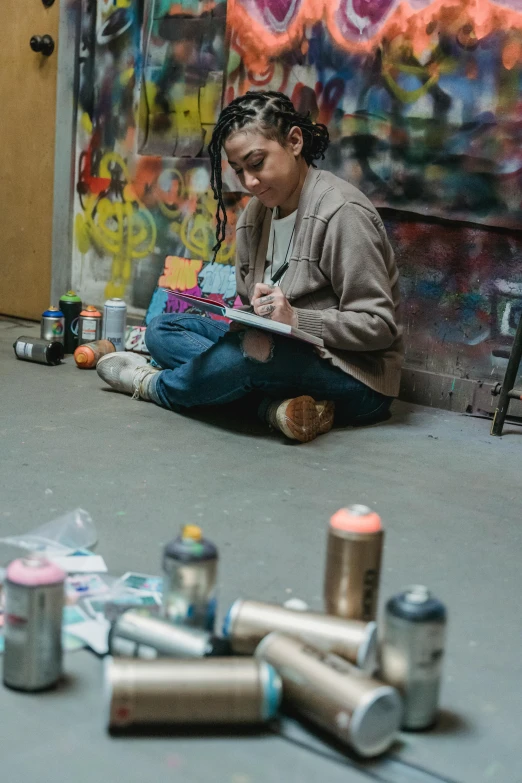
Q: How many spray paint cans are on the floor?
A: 14